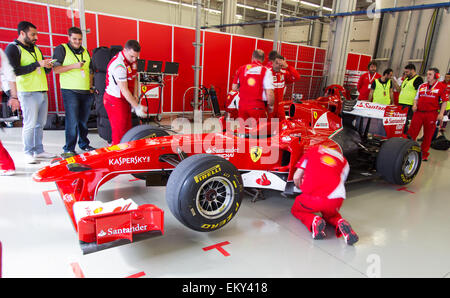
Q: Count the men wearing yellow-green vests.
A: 4